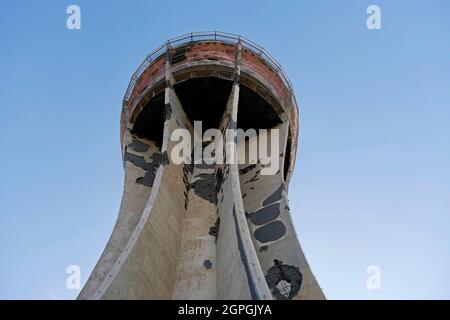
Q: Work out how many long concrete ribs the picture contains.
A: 4